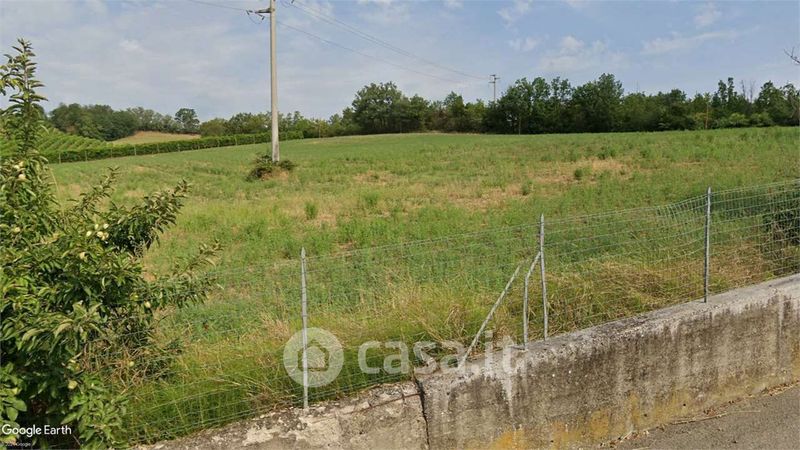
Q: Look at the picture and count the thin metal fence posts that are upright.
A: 3